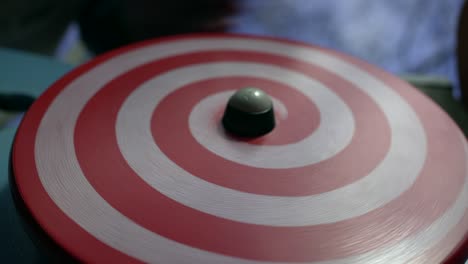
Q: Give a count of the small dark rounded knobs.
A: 1